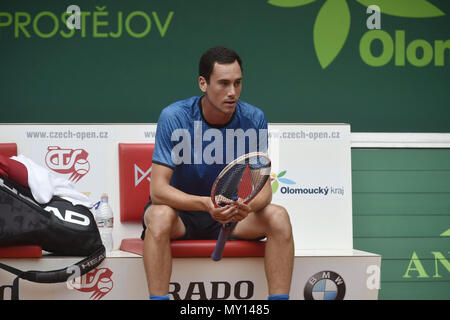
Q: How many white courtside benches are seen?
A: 1